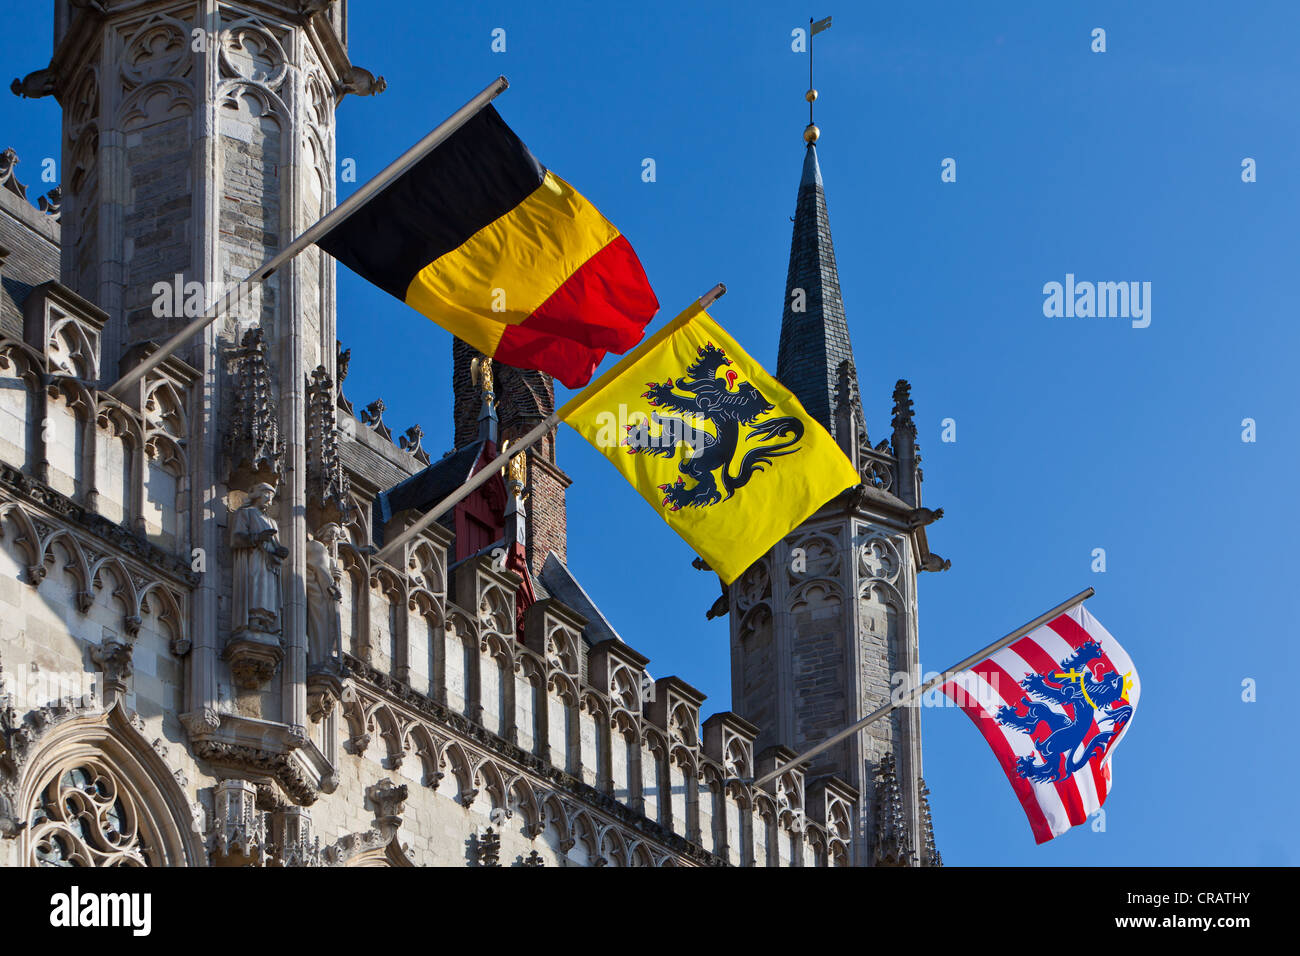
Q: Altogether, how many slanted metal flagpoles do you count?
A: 3